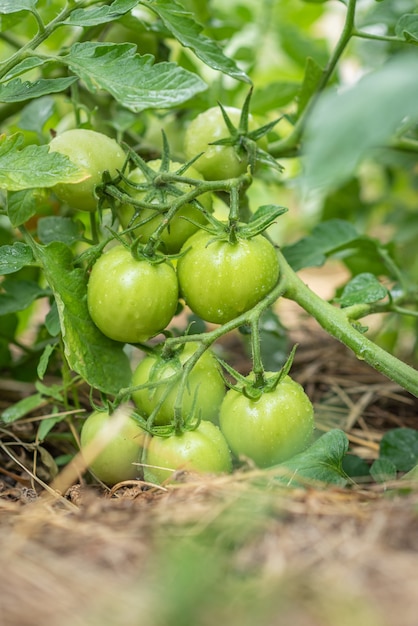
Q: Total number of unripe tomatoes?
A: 9